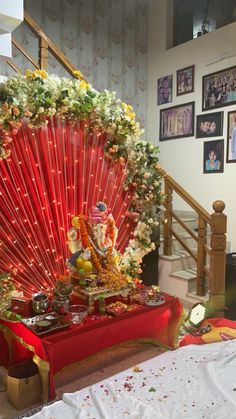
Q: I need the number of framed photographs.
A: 7